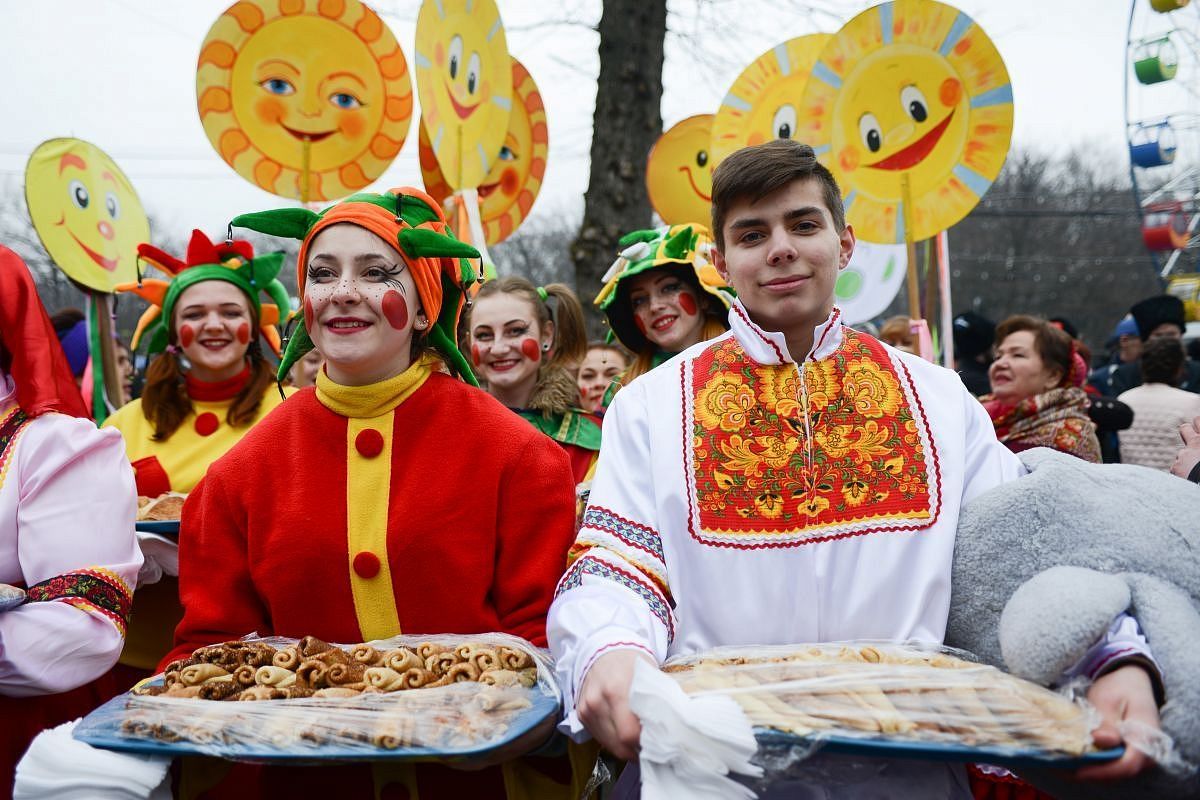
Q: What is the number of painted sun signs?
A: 7